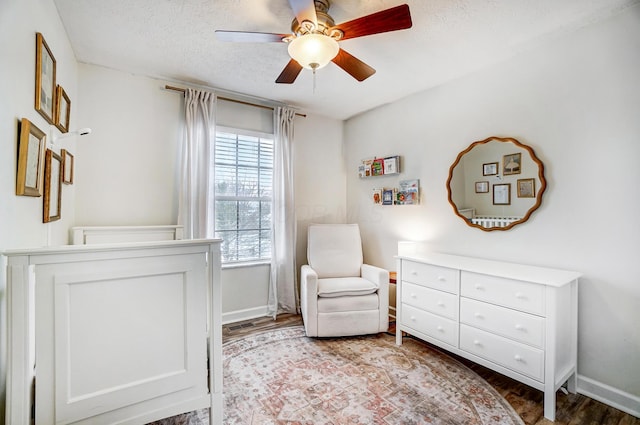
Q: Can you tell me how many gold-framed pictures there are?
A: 5